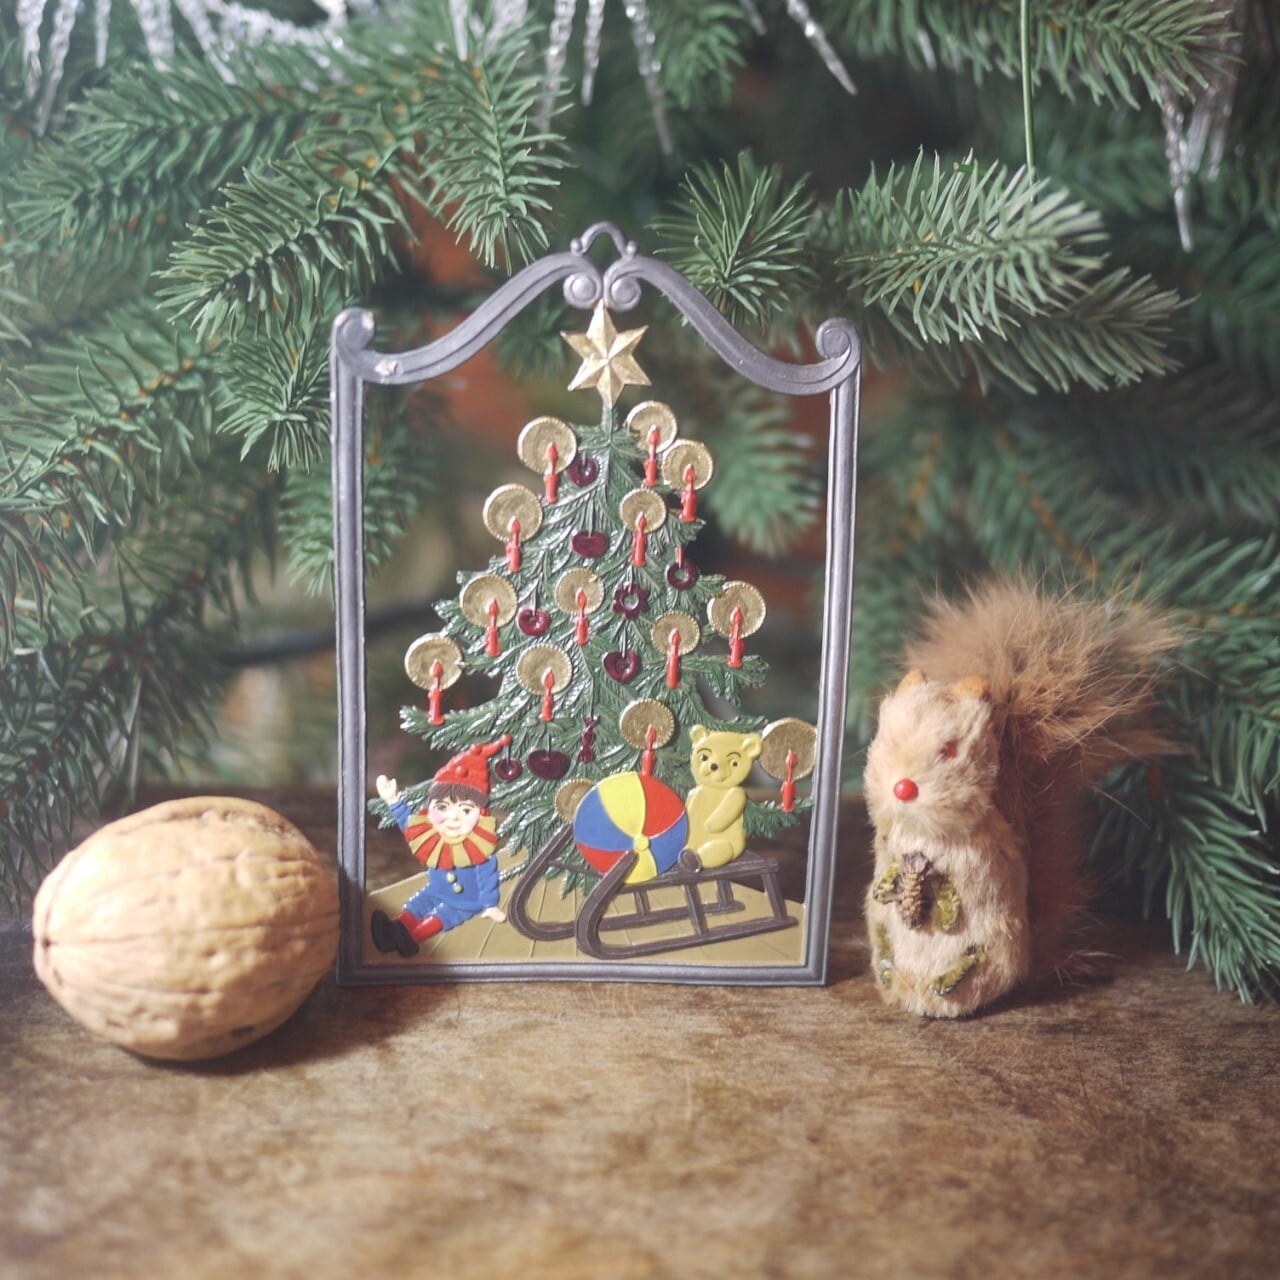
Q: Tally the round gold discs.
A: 14